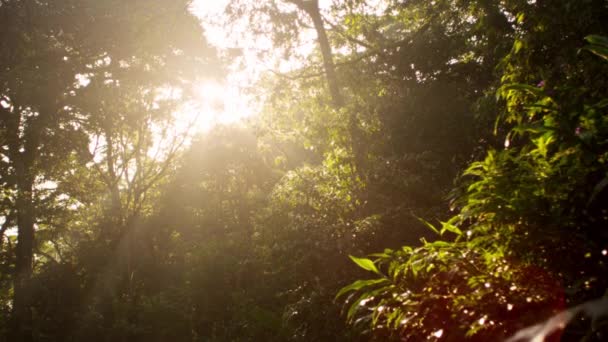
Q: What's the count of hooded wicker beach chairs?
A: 0